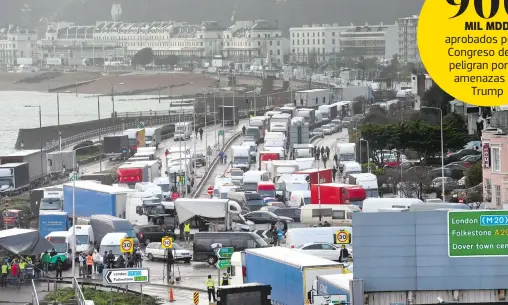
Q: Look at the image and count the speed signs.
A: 3